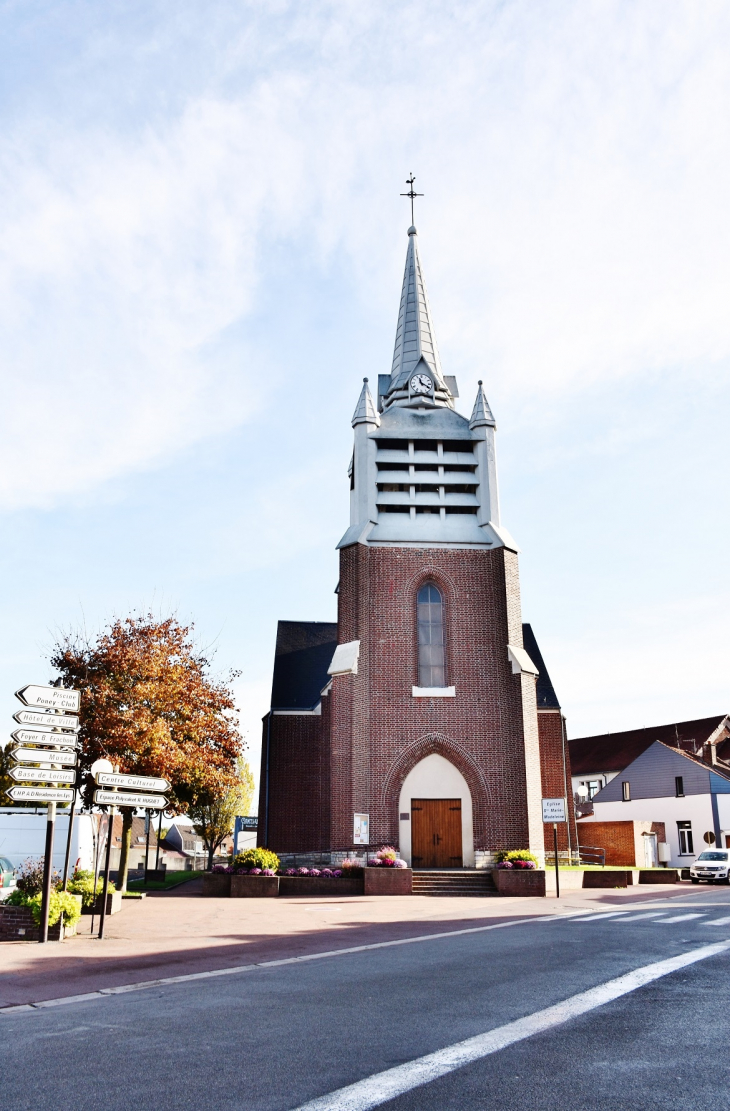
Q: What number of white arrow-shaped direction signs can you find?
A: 8